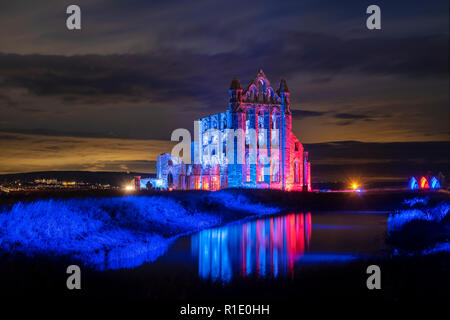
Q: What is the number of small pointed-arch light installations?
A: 3